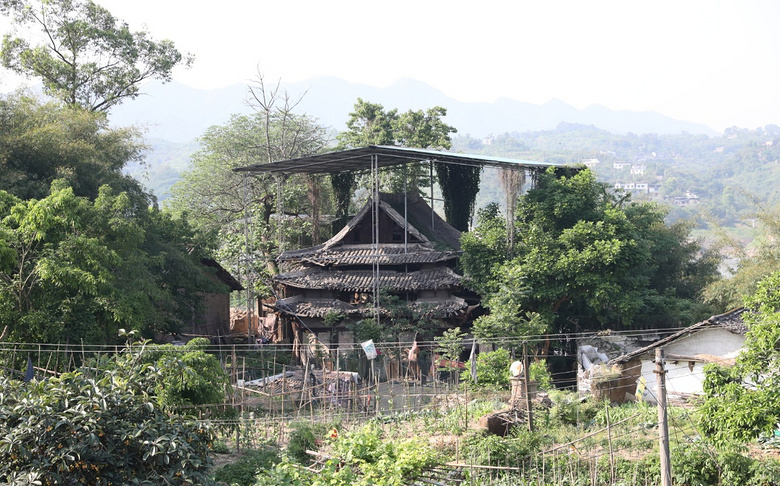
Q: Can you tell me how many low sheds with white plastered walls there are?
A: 1